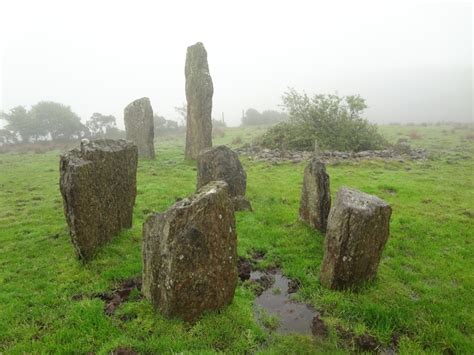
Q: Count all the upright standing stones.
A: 7